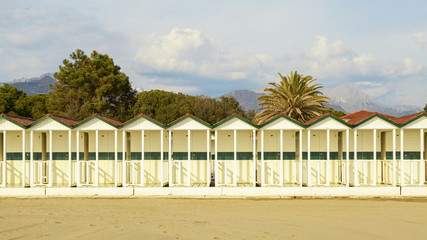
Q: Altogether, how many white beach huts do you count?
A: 10